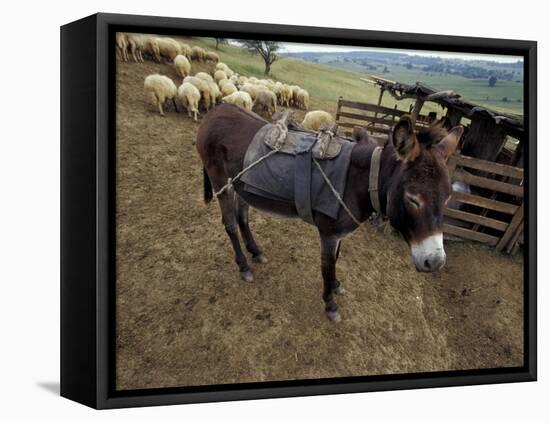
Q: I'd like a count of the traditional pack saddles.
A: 1